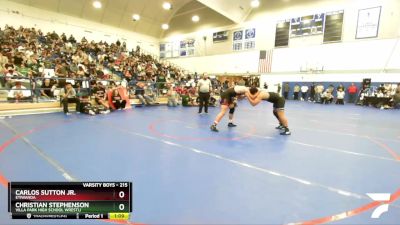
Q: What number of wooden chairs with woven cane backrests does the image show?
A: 0